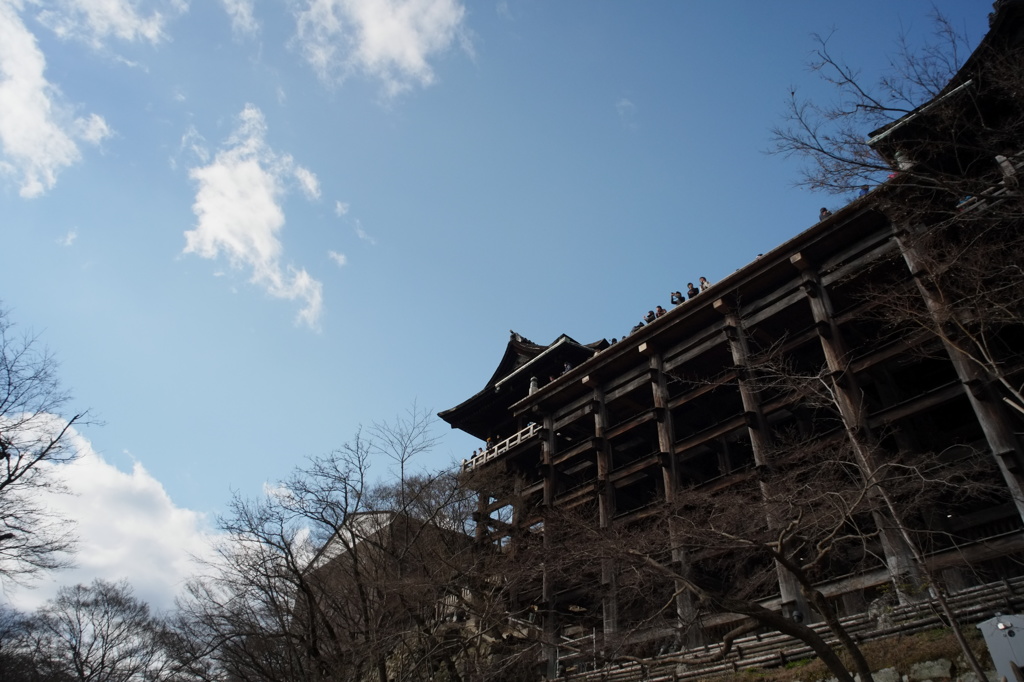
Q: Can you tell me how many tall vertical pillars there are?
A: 6